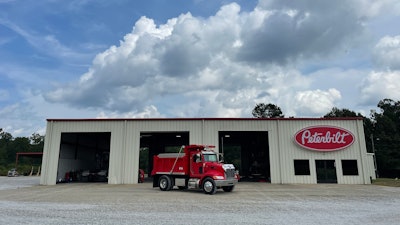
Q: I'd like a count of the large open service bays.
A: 3